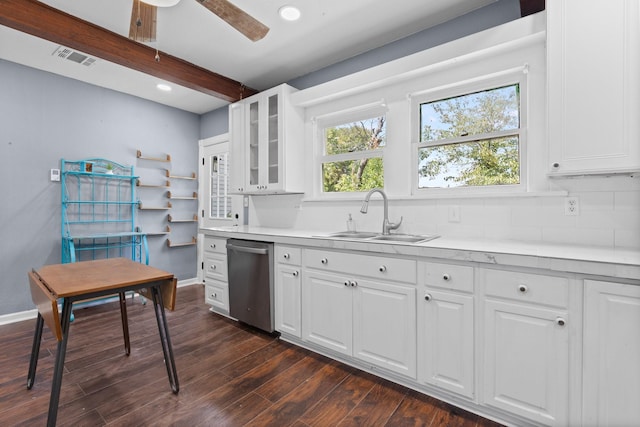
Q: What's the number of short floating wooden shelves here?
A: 8